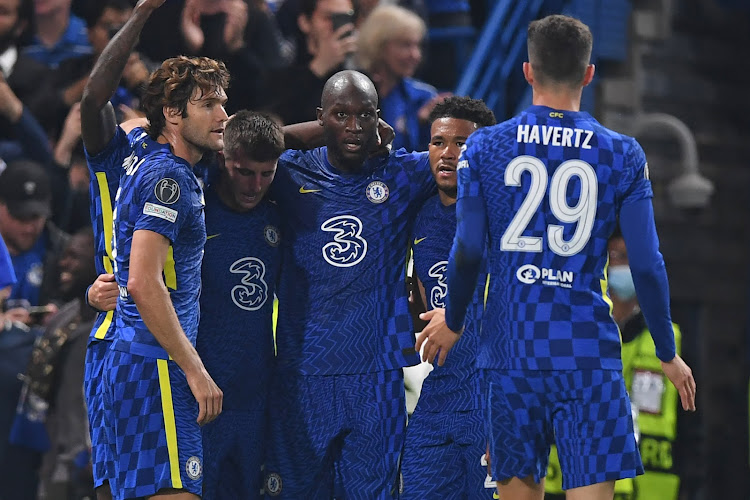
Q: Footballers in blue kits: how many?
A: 6